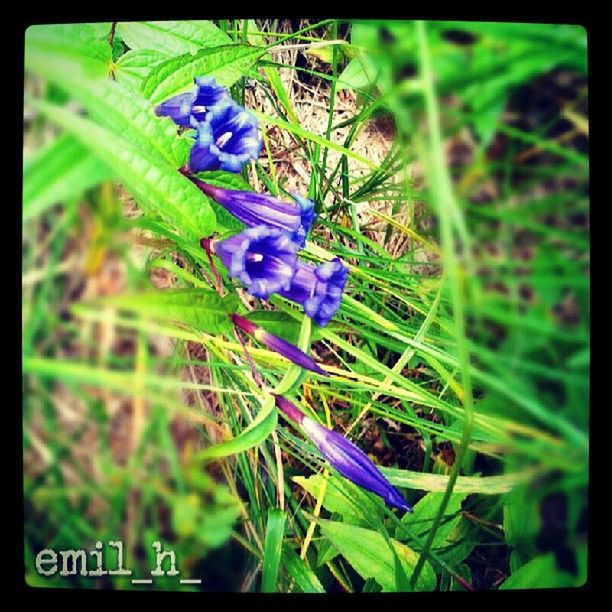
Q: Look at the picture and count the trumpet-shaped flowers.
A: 5